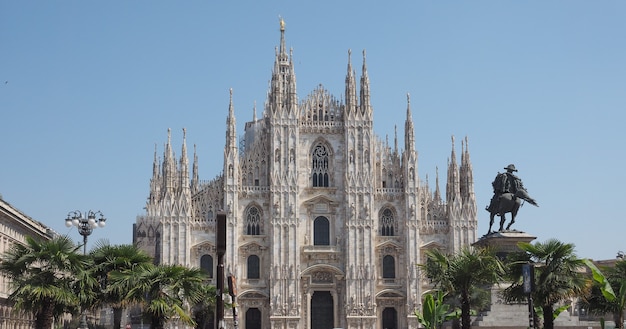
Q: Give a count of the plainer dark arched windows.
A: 4